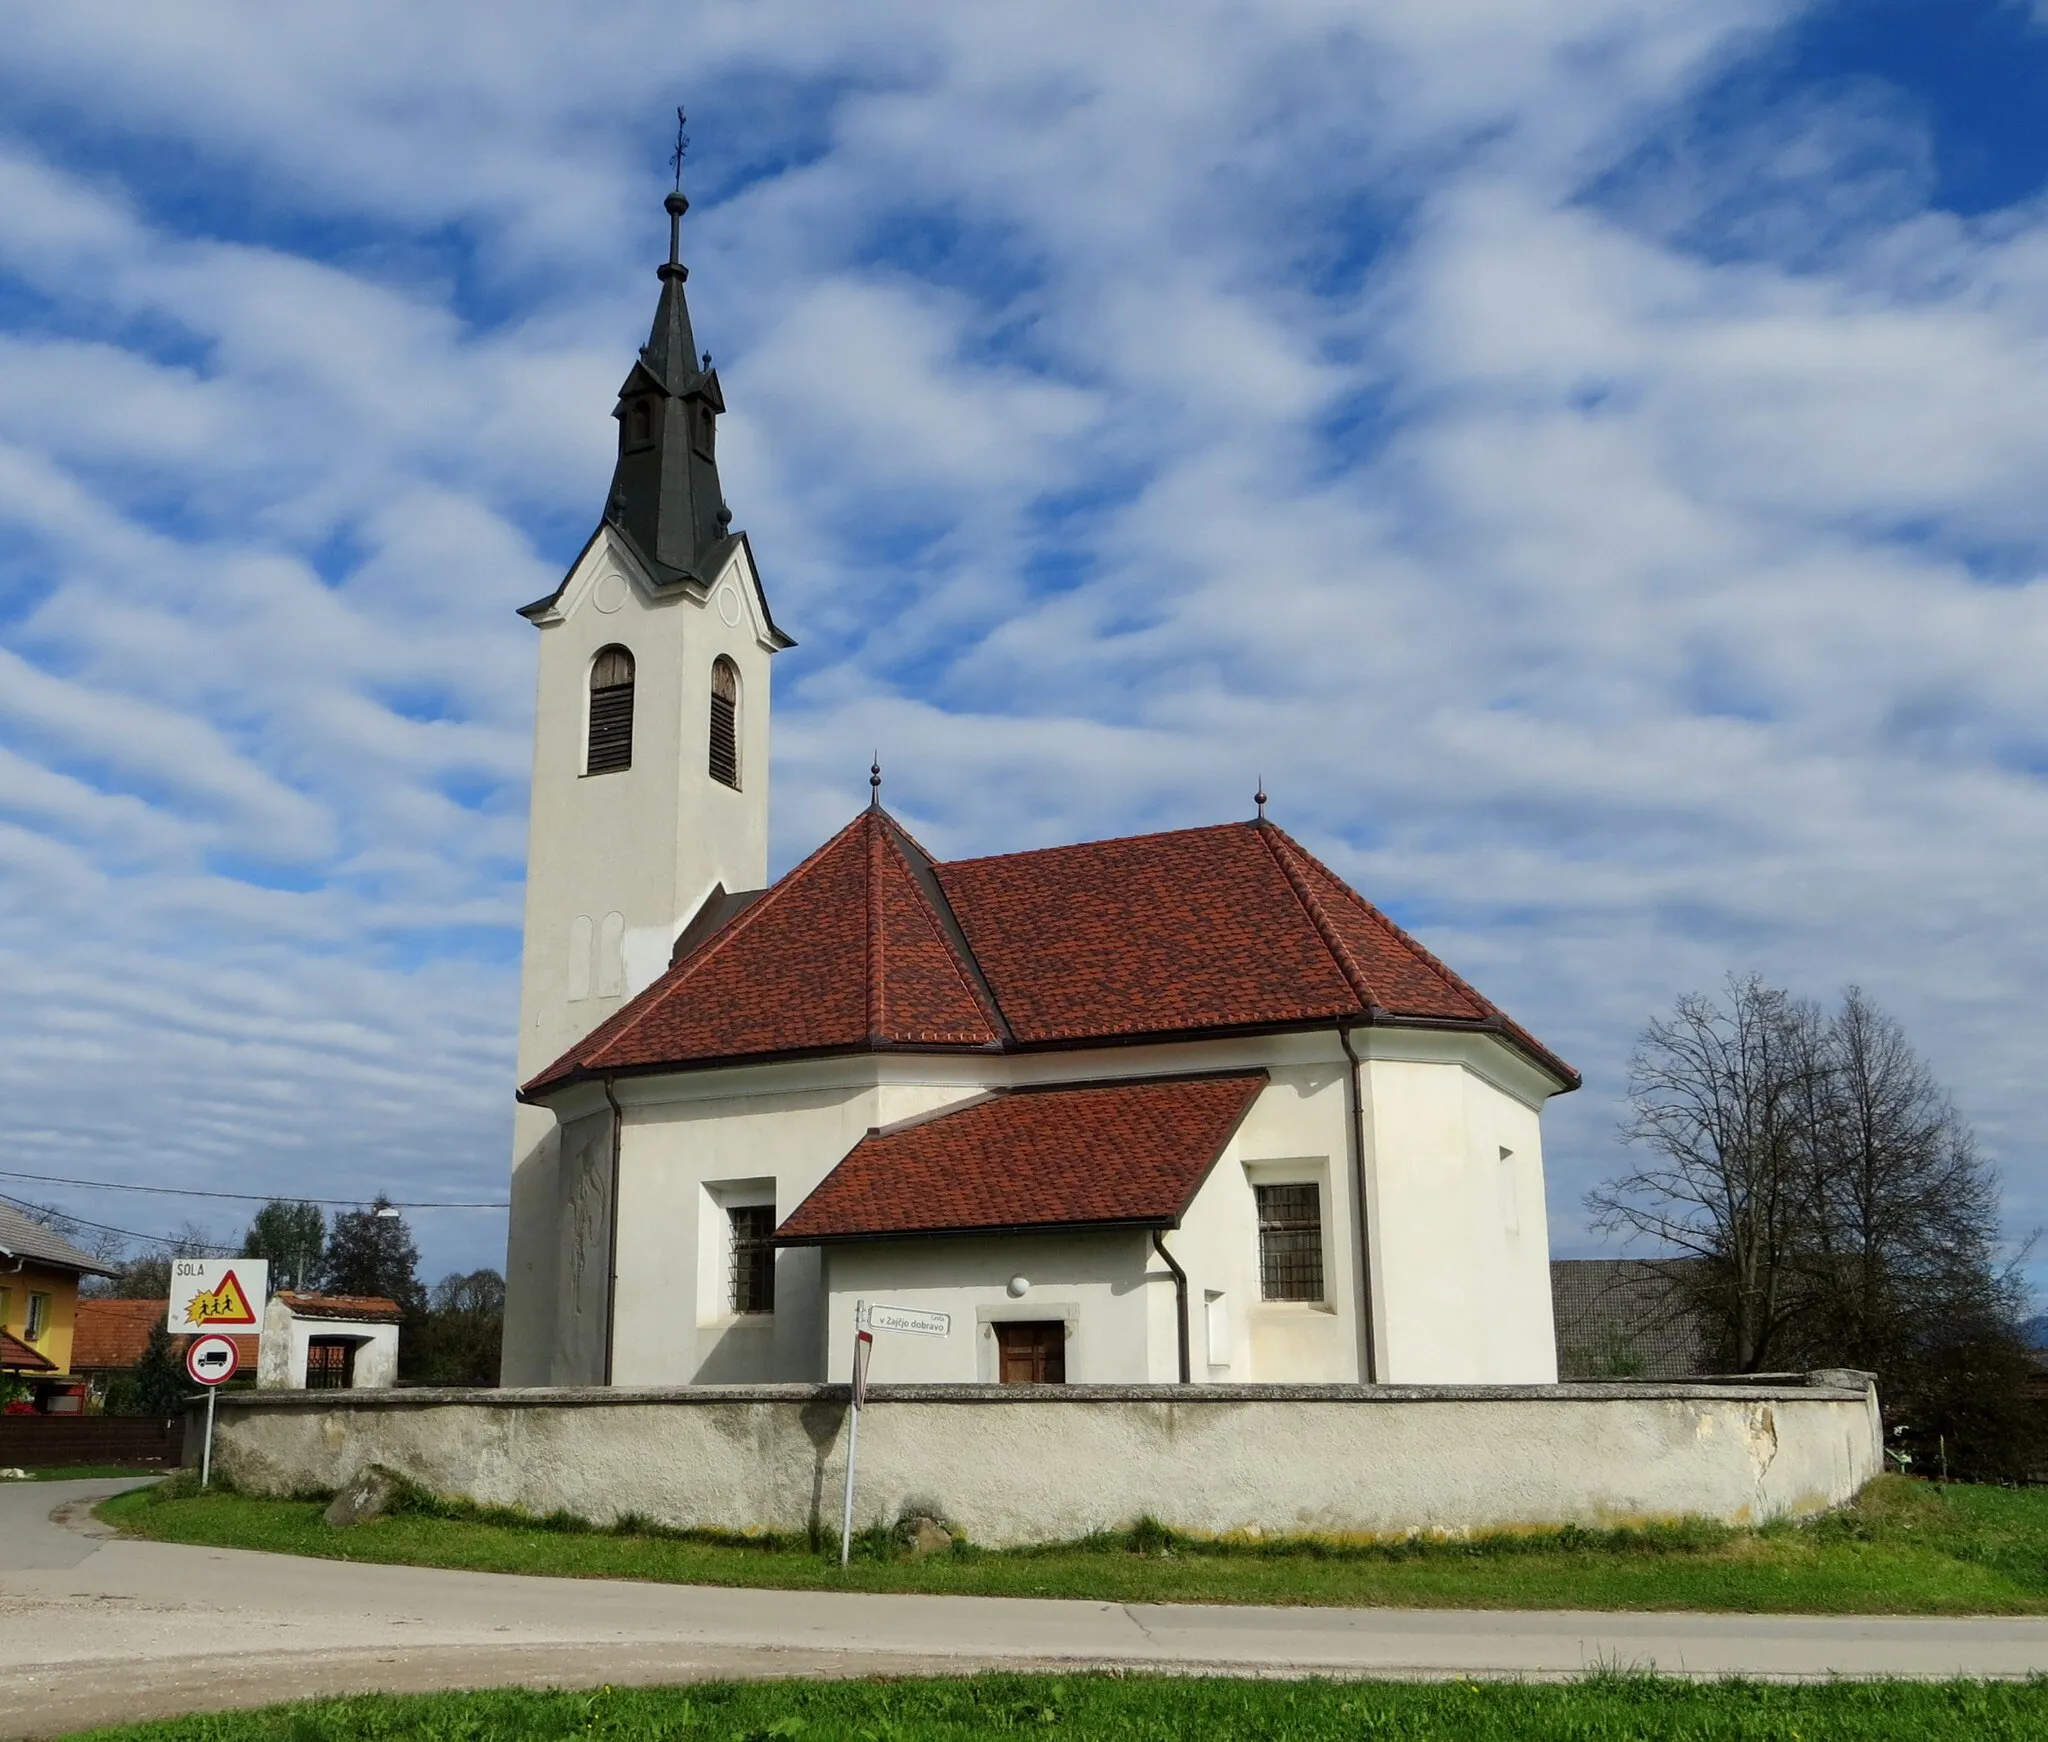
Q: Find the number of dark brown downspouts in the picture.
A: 3